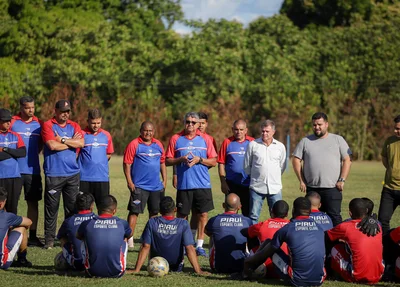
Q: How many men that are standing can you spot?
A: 11